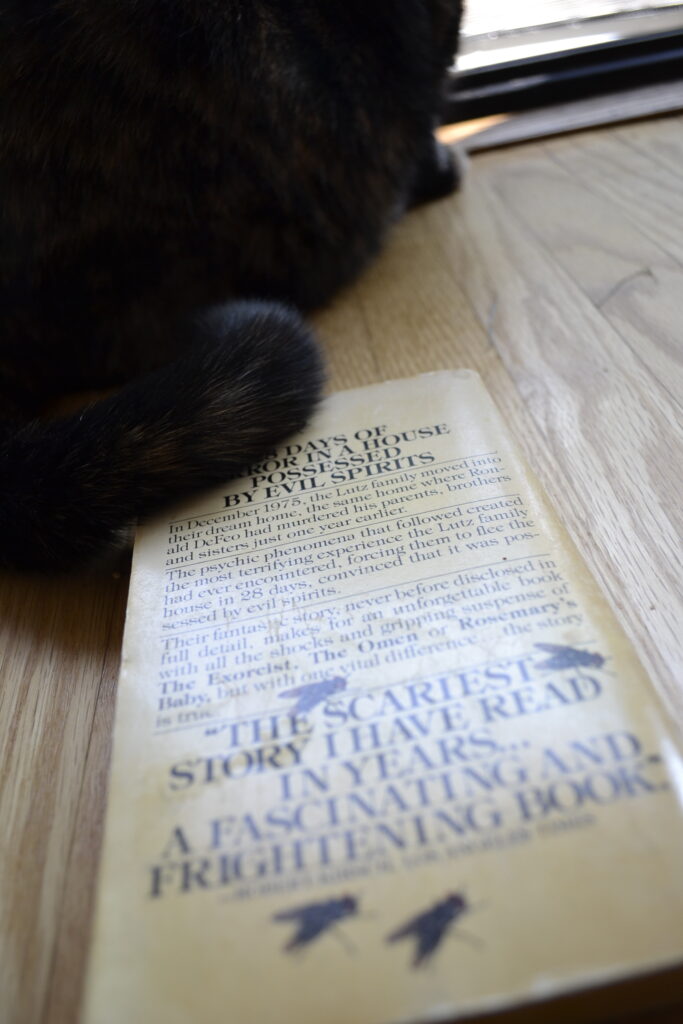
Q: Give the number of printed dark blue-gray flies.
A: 4